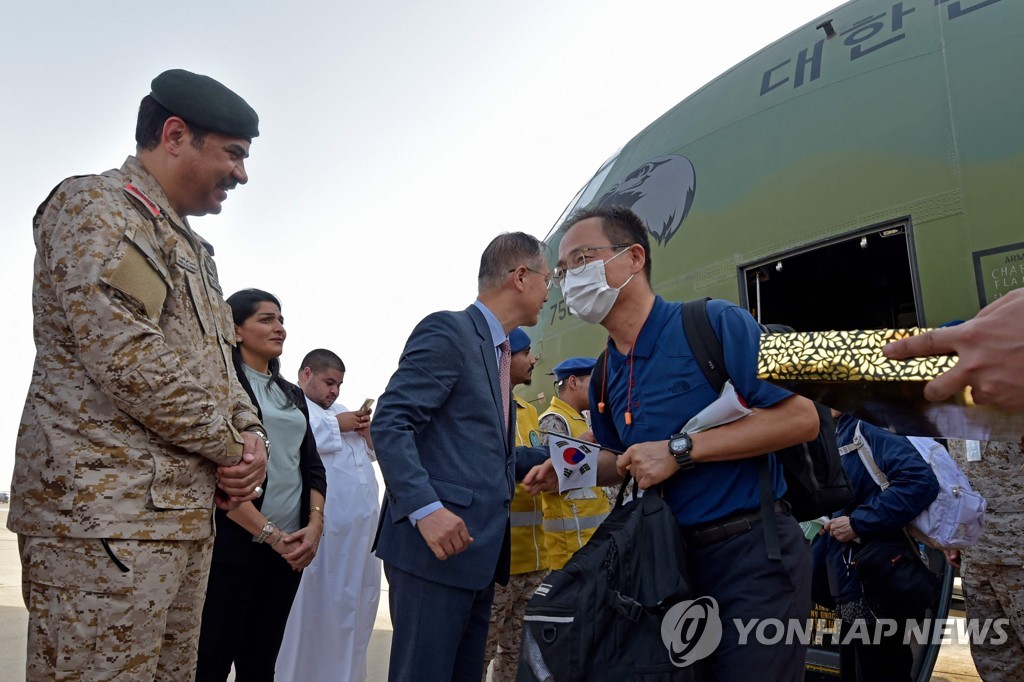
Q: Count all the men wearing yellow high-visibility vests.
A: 2